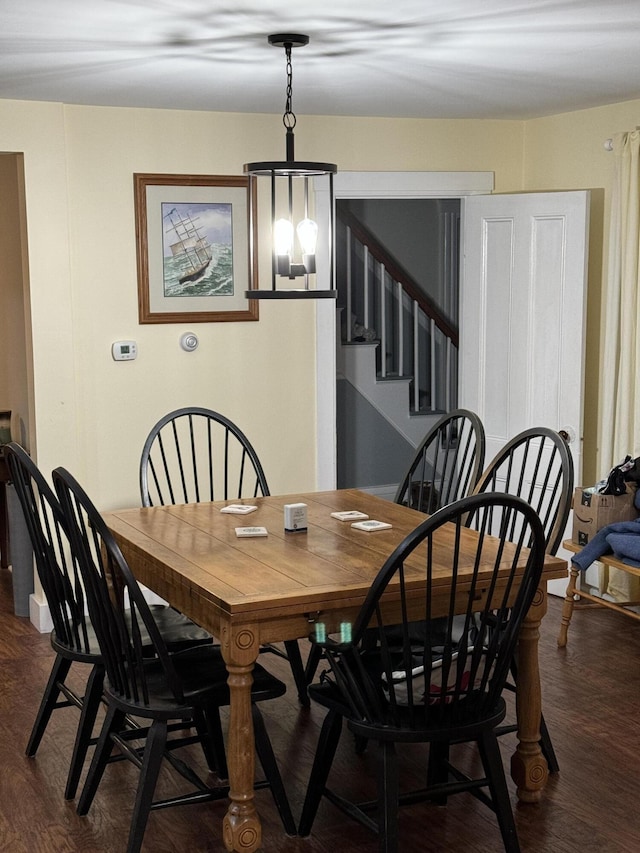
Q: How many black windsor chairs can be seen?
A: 6